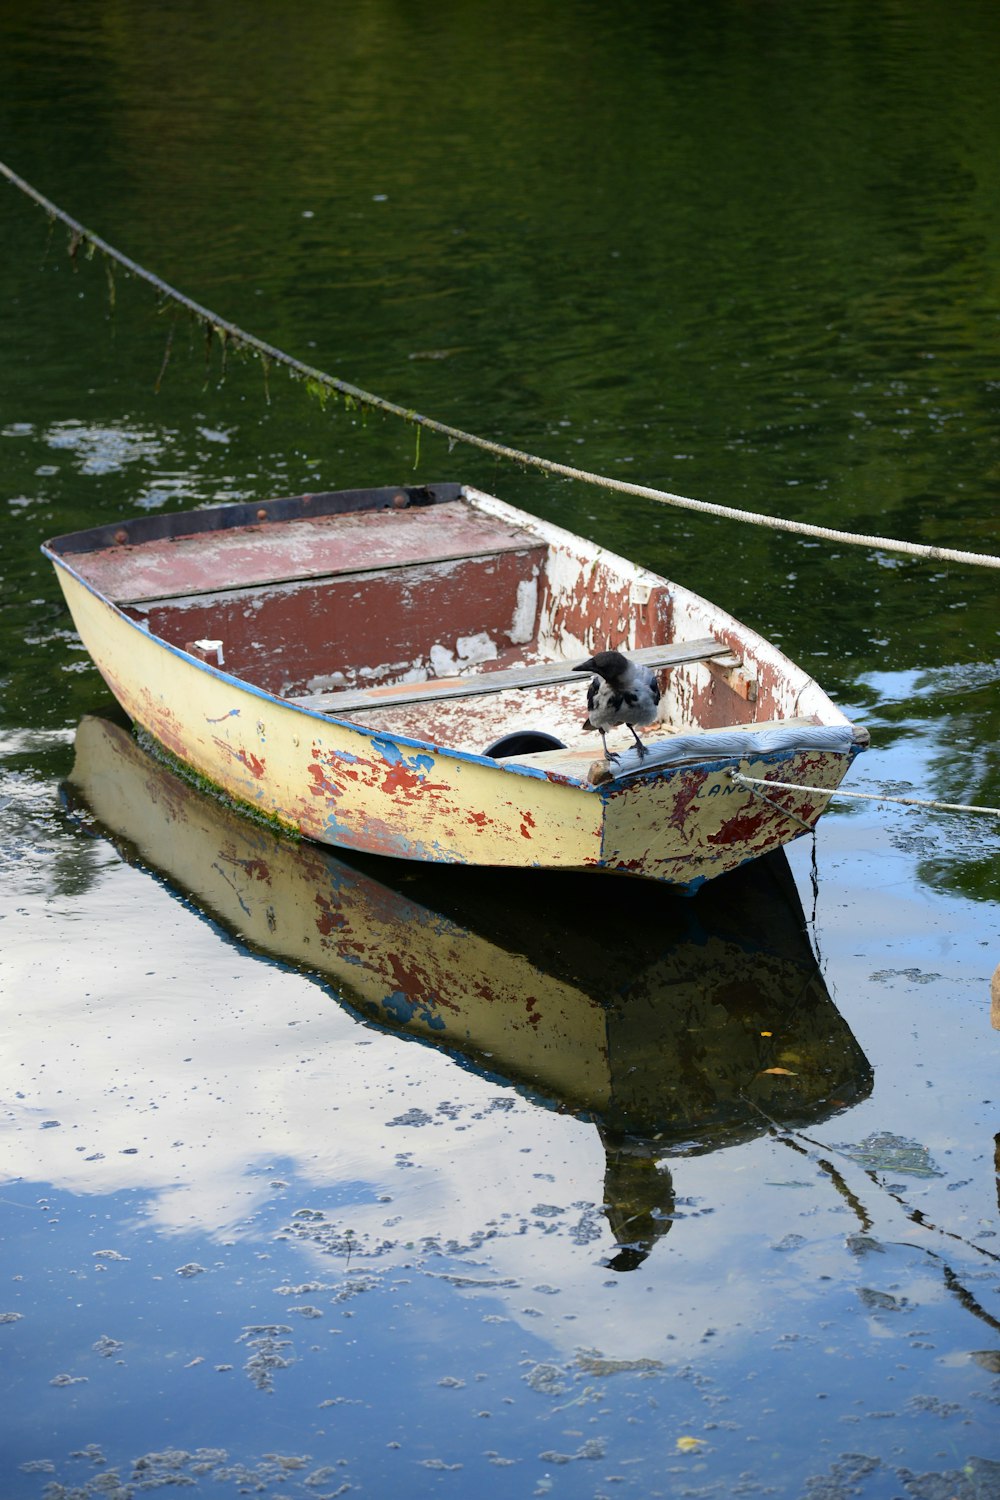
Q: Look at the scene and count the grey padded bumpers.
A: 1